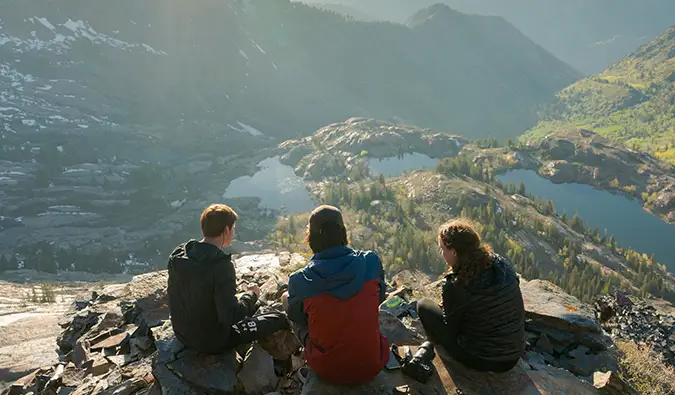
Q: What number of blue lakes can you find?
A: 3